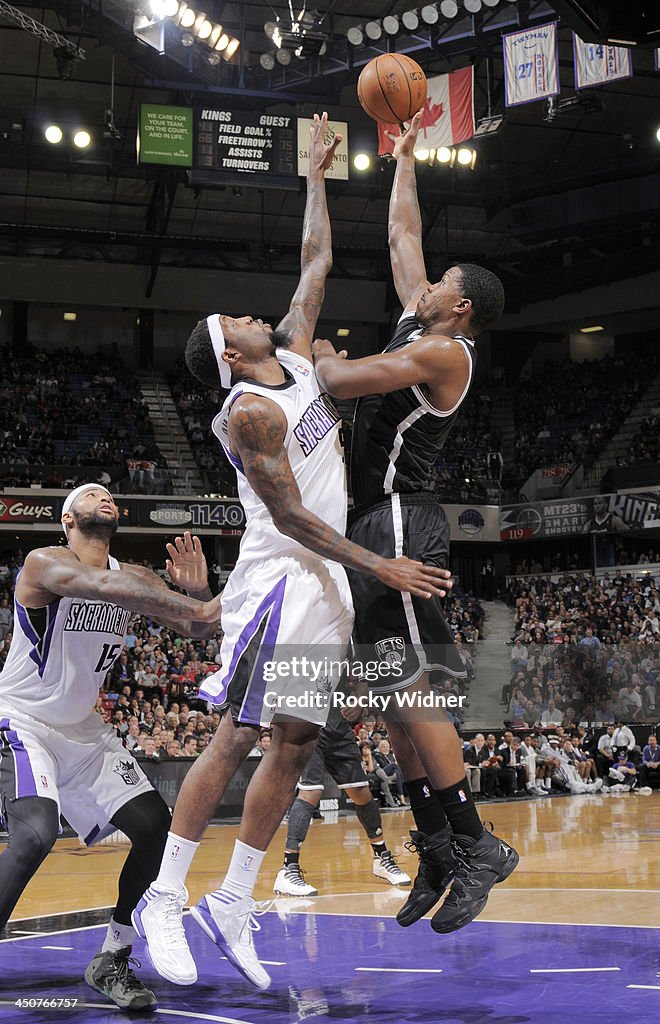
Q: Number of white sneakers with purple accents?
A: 2